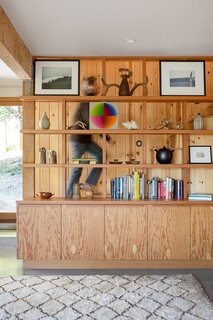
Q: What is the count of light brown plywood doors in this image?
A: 5